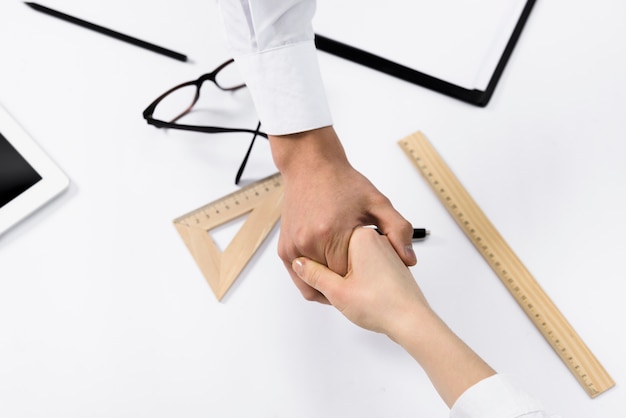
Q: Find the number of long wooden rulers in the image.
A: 1